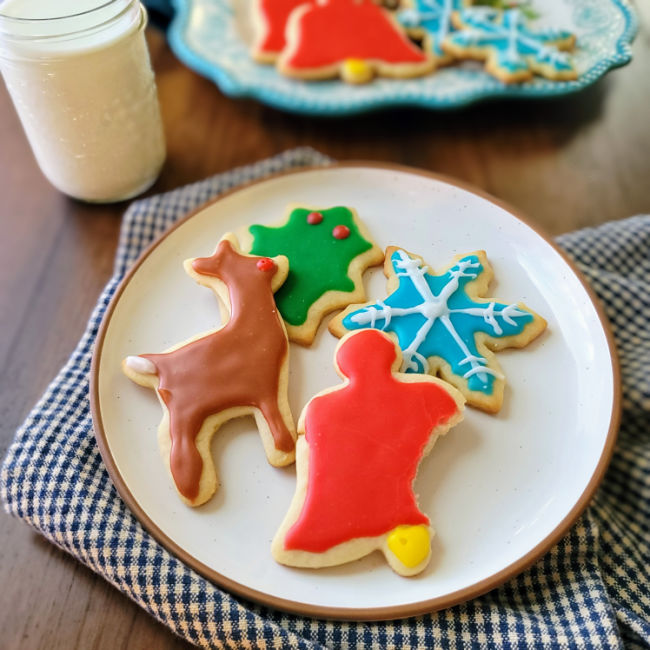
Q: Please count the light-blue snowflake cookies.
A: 3